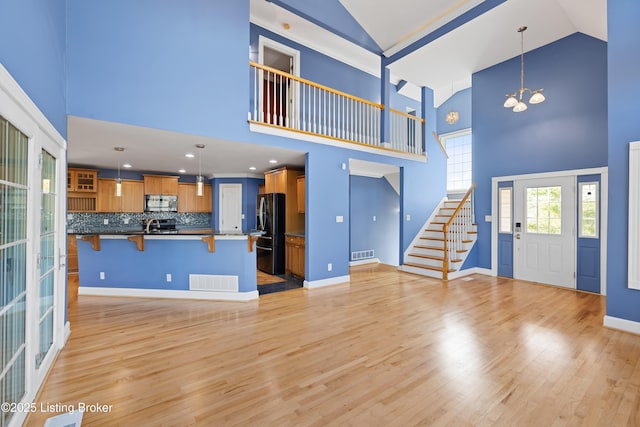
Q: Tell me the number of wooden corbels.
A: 4